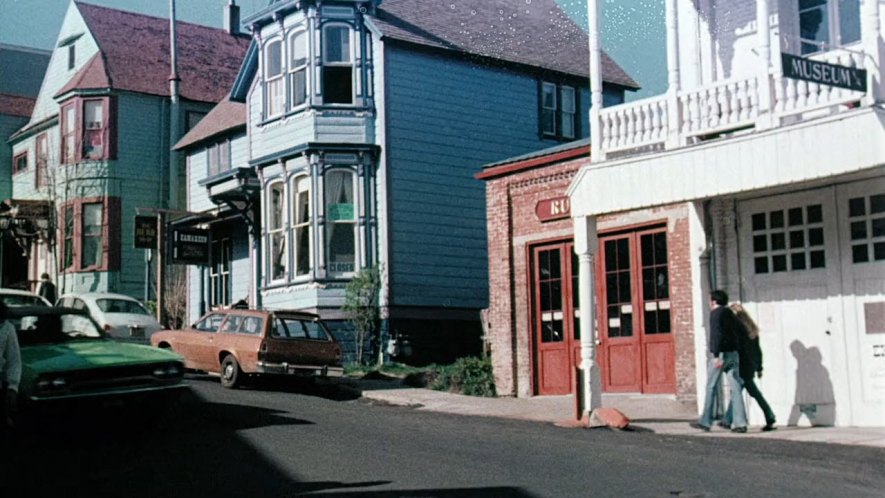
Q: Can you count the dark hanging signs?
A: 3